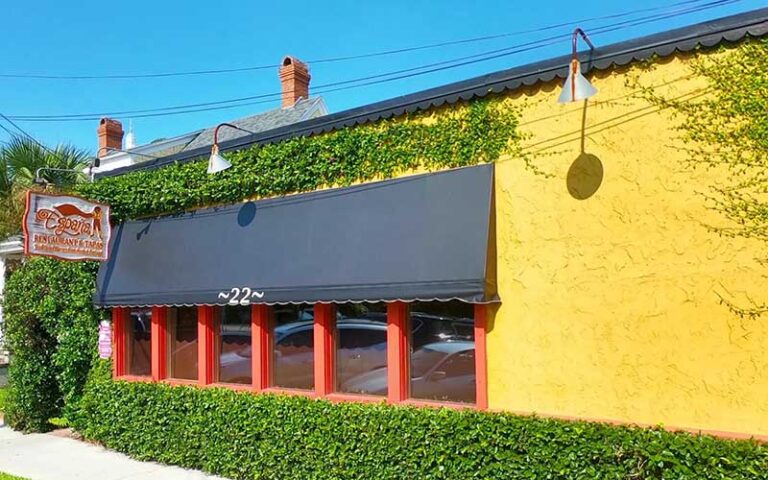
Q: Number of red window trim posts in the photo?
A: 7